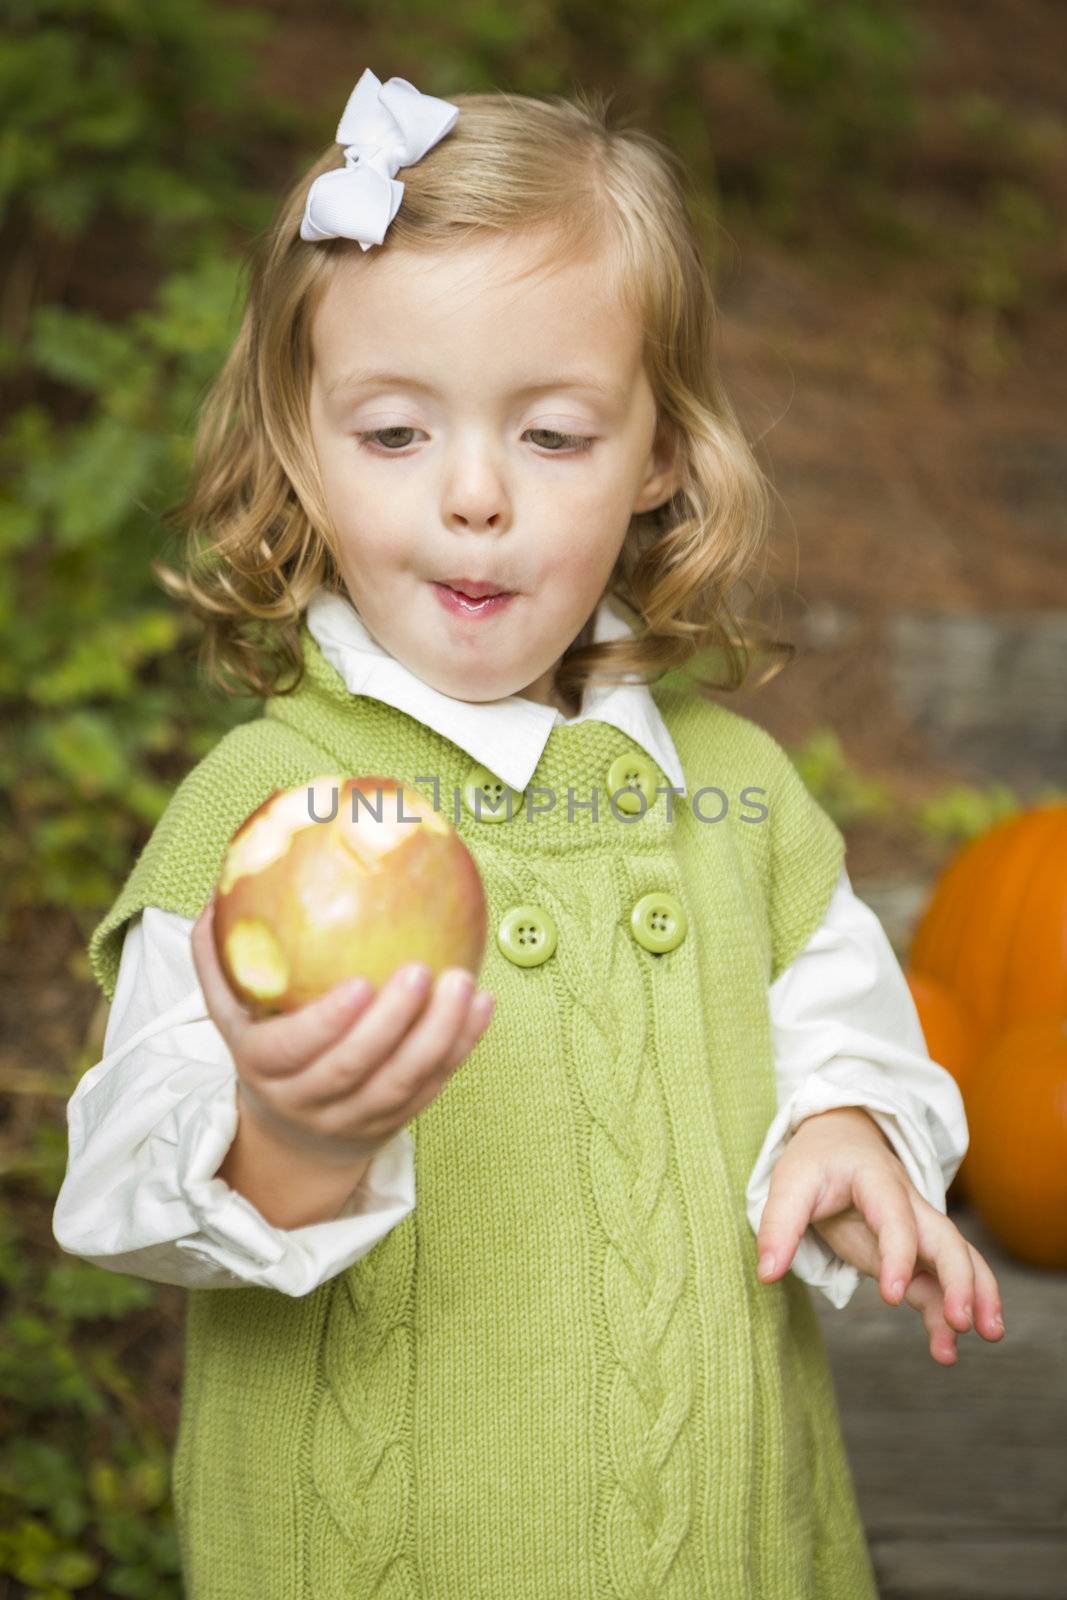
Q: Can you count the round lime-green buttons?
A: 4